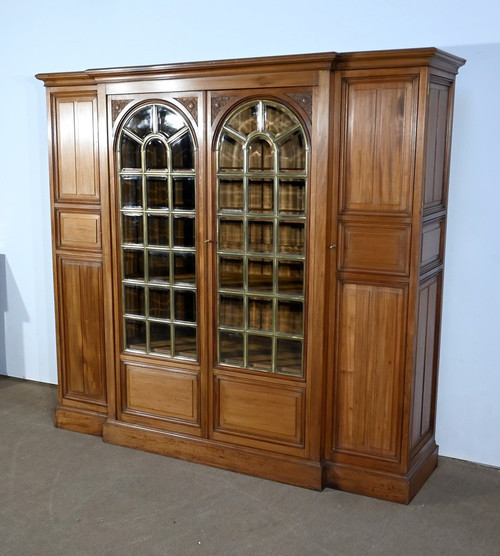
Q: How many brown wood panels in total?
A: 11